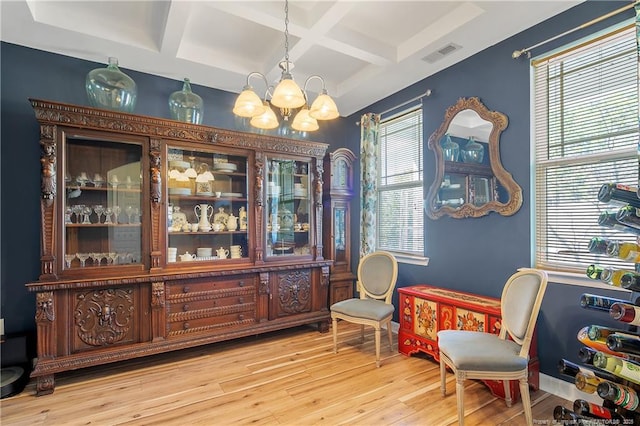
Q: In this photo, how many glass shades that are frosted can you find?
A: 5